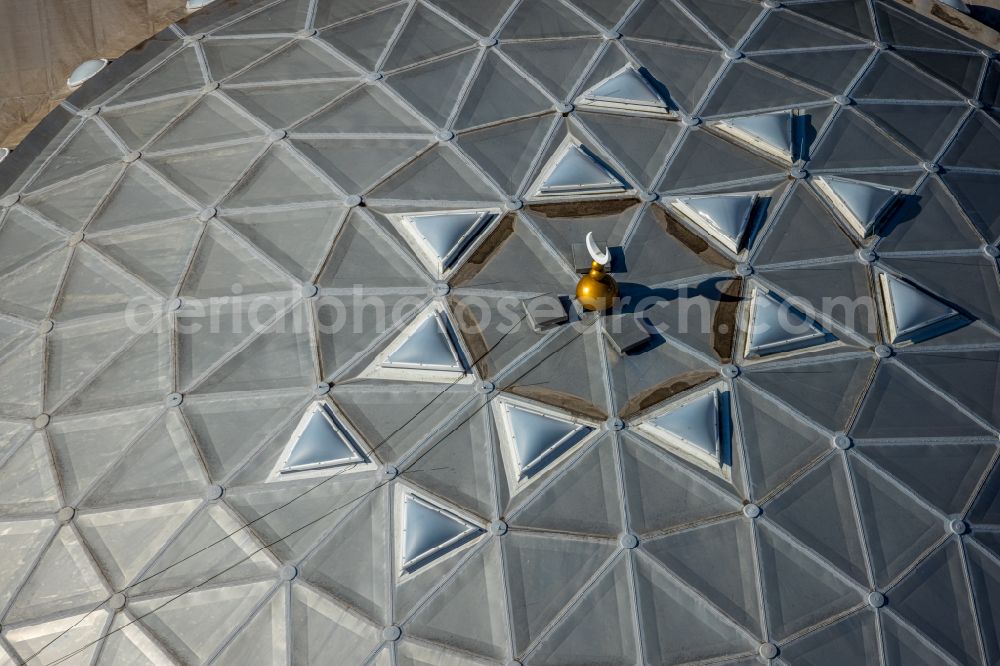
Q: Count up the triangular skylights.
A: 13